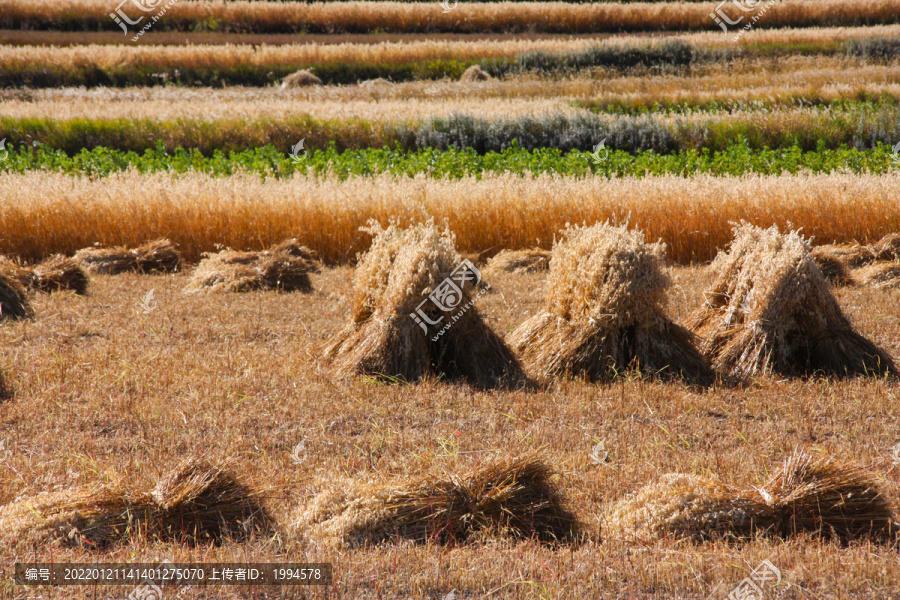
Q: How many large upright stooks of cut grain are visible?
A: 3